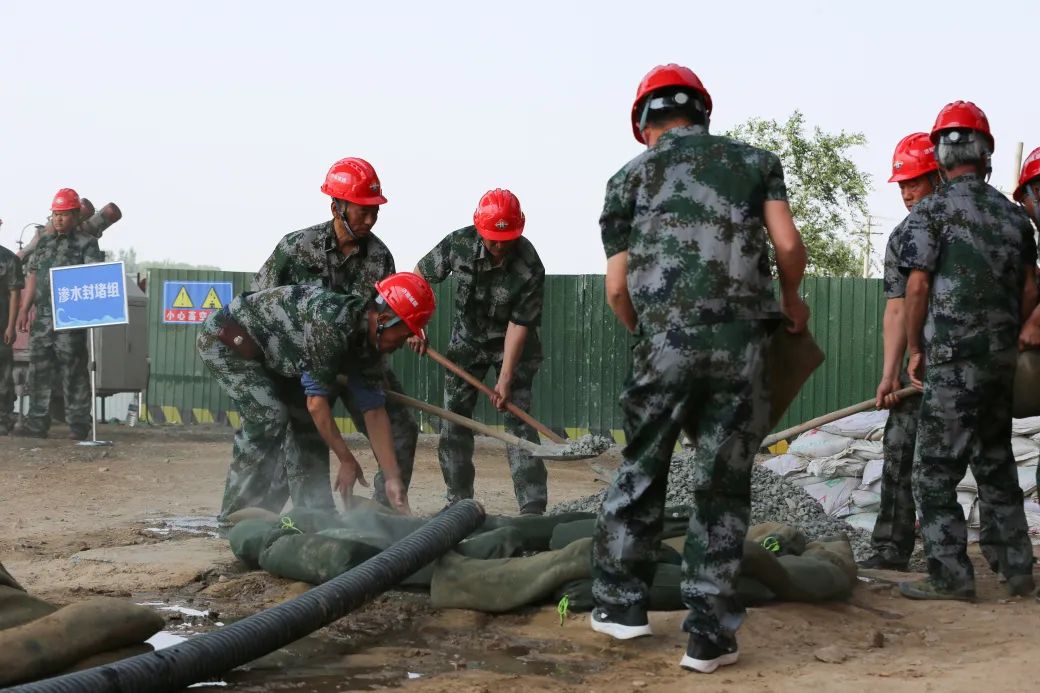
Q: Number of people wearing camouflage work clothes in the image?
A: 9